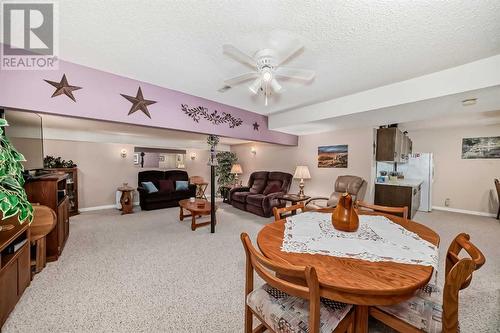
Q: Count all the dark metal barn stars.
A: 3